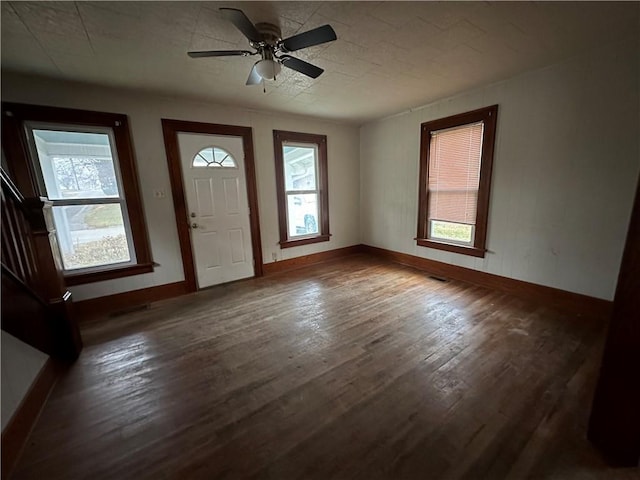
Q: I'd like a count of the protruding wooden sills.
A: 3